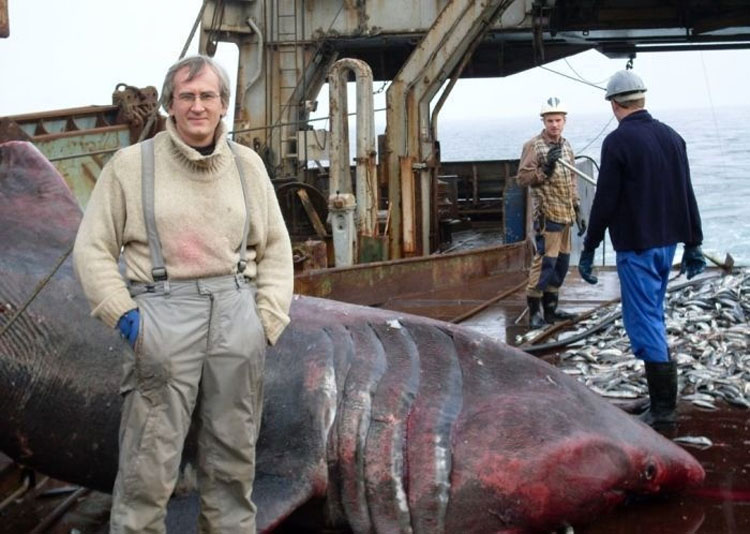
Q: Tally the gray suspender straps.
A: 2